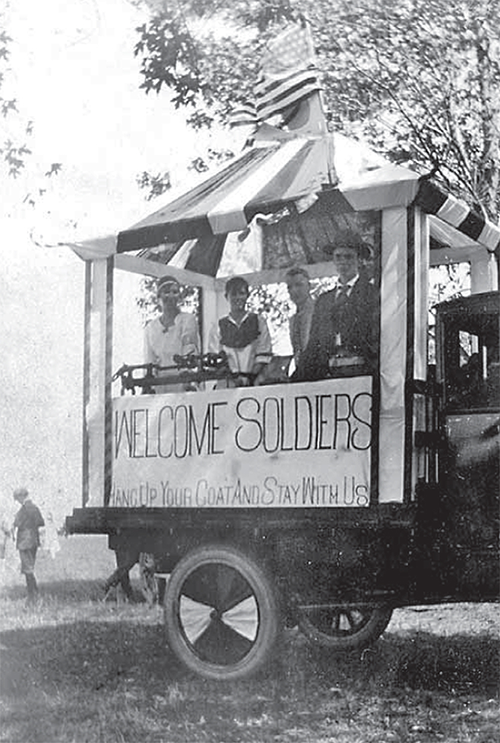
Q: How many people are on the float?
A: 4